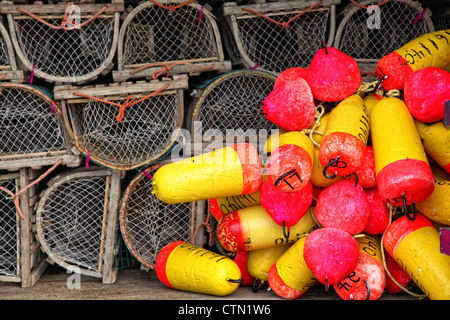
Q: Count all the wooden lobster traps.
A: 11